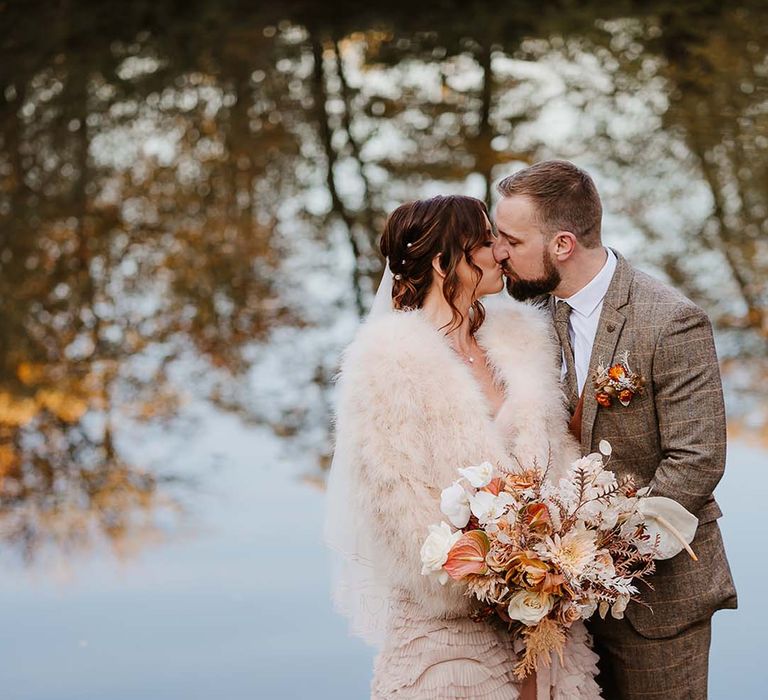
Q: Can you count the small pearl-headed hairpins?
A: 3